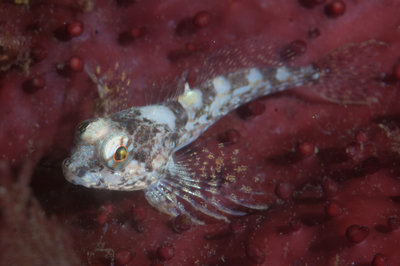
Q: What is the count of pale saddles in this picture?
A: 5